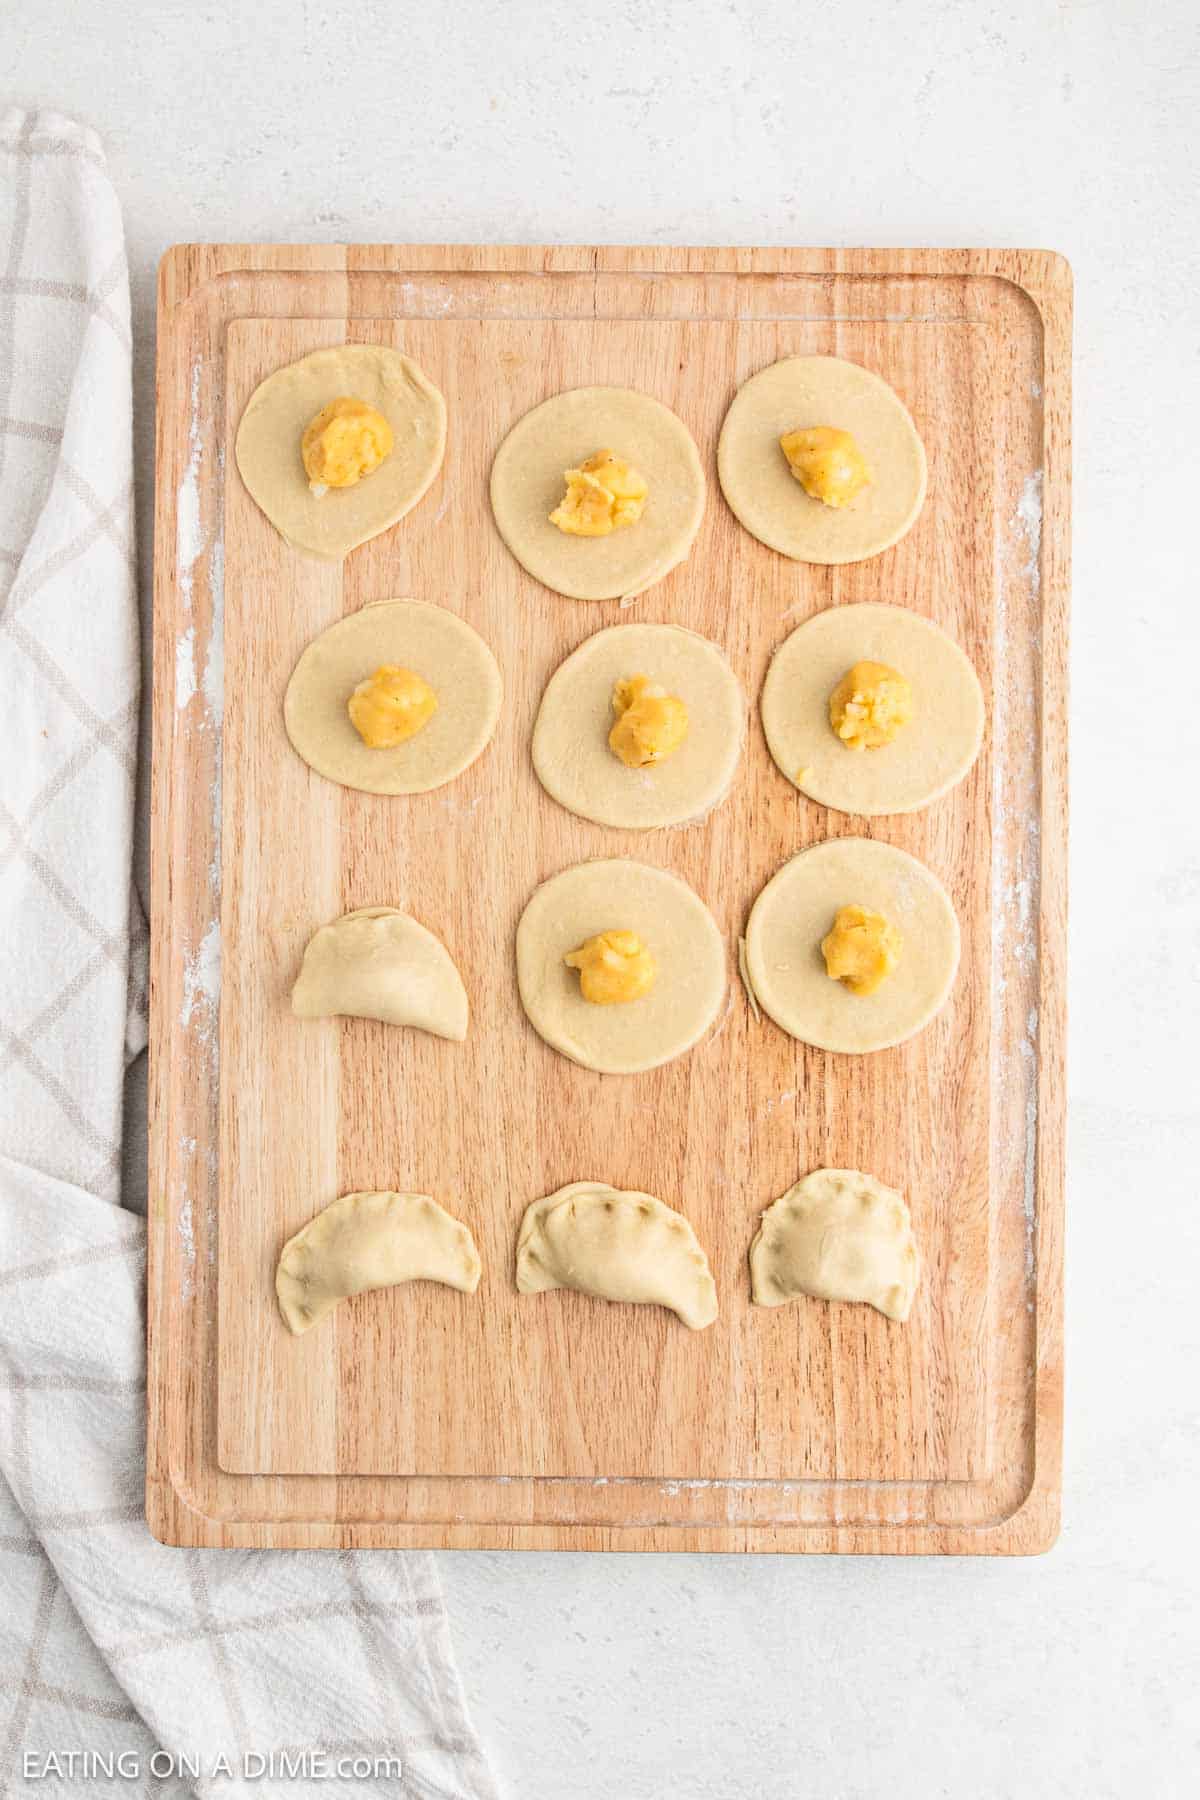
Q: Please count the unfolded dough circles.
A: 8